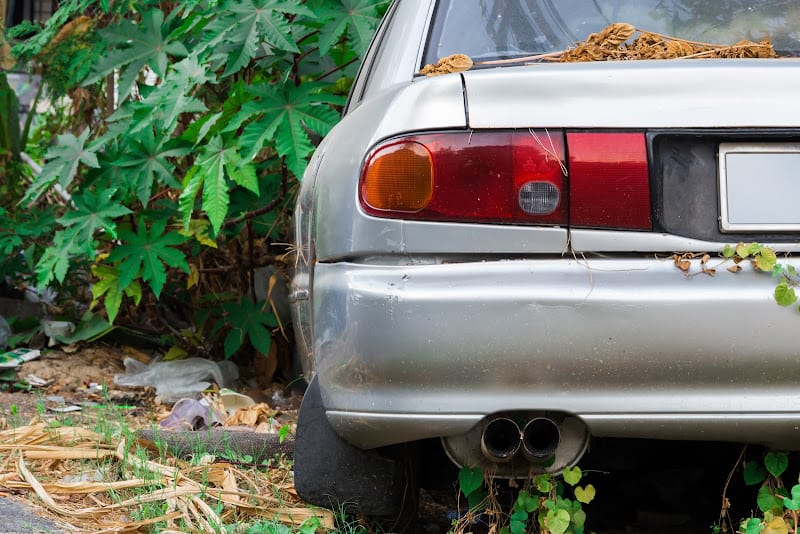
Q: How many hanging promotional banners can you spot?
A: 0